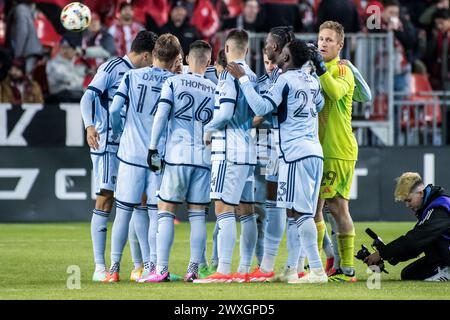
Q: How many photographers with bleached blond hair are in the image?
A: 1